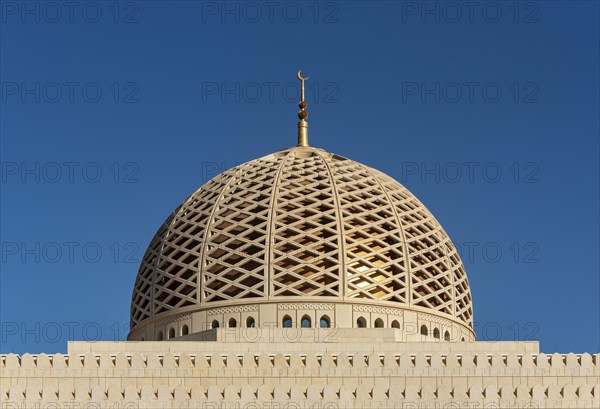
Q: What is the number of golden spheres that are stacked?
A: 2